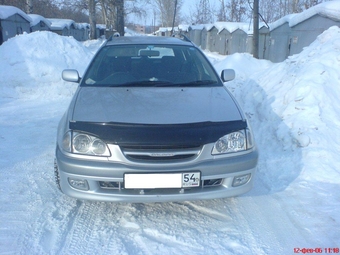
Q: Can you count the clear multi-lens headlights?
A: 2